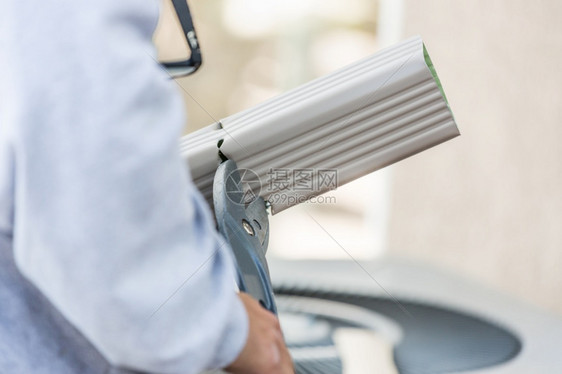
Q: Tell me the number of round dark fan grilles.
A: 1